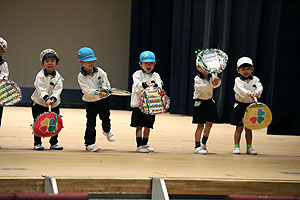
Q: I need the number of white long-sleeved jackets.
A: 6